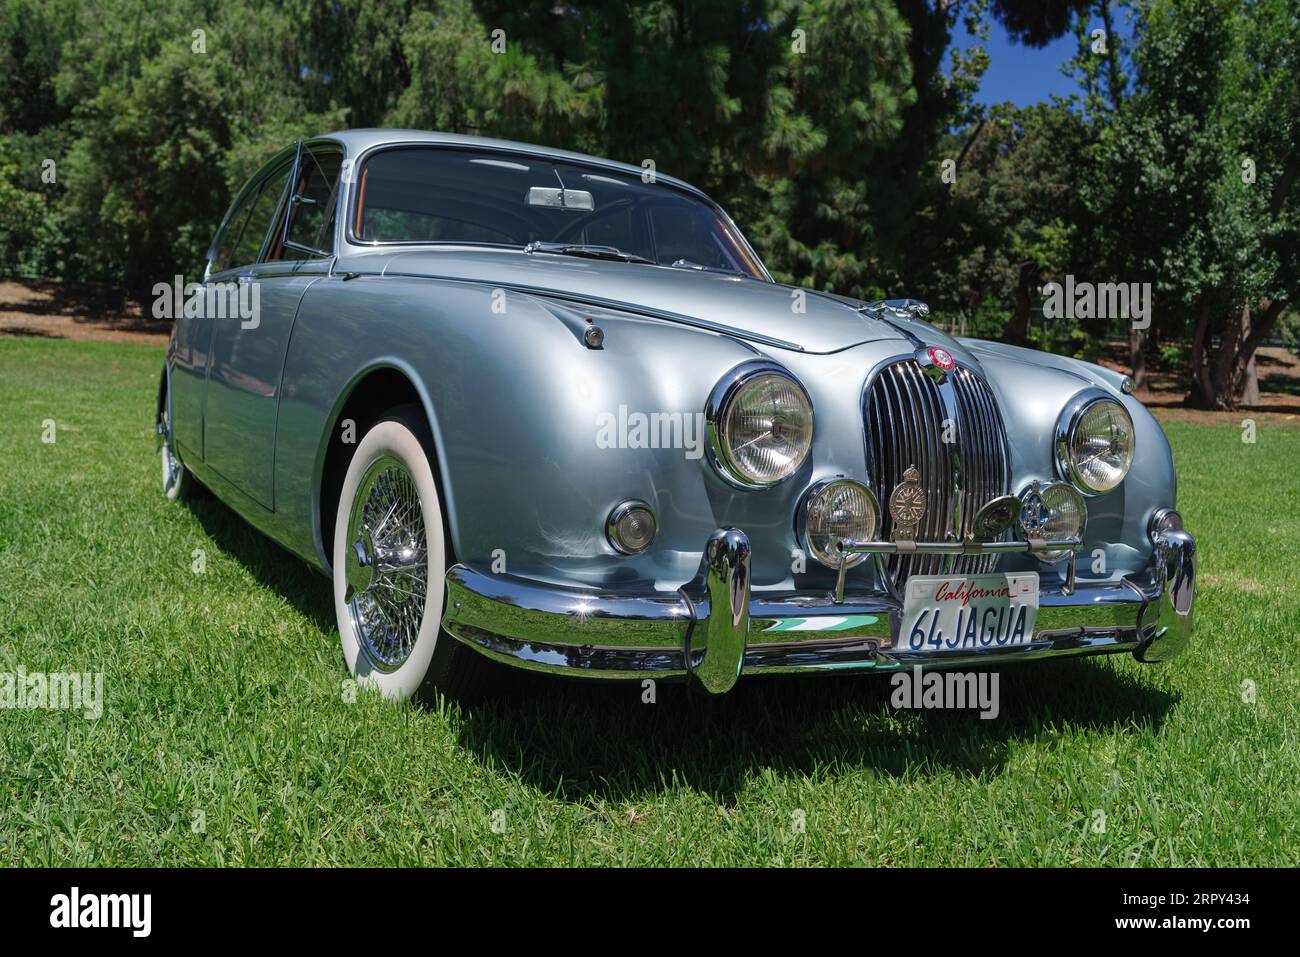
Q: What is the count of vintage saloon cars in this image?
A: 1